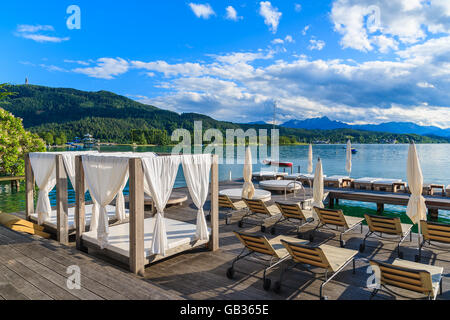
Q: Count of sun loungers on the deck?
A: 9